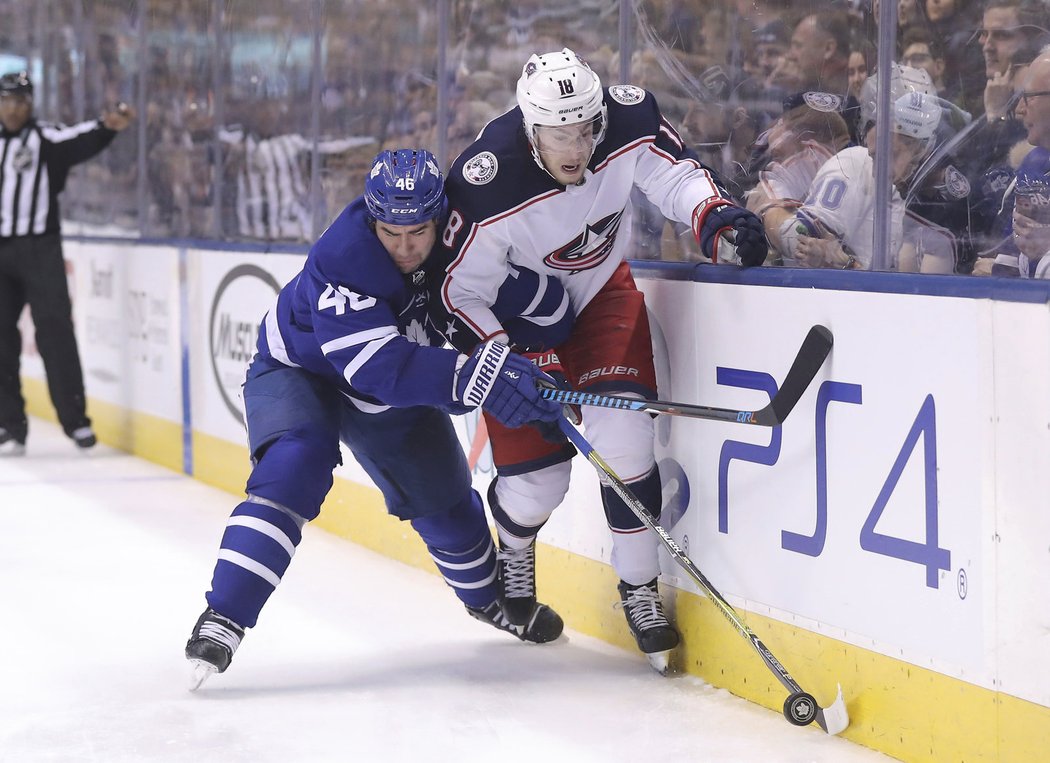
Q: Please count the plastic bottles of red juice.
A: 0